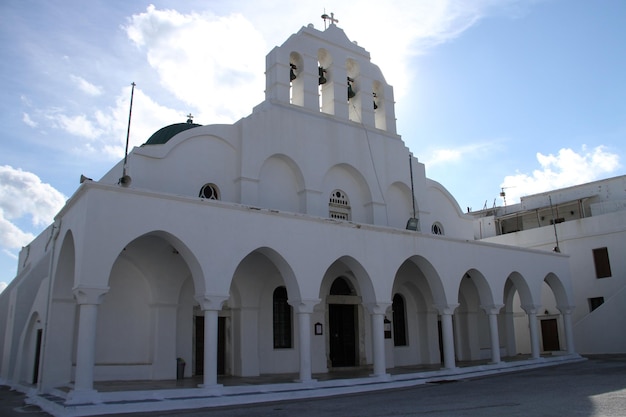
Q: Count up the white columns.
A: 8